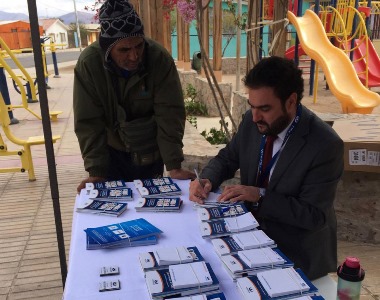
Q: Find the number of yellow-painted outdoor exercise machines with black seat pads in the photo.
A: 0